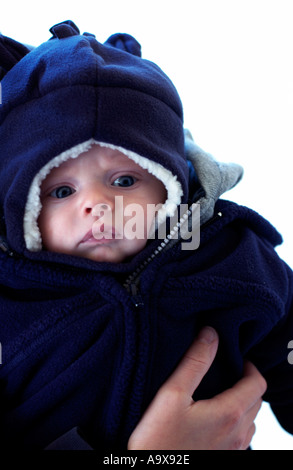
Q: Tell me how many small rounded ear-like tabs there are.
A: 2